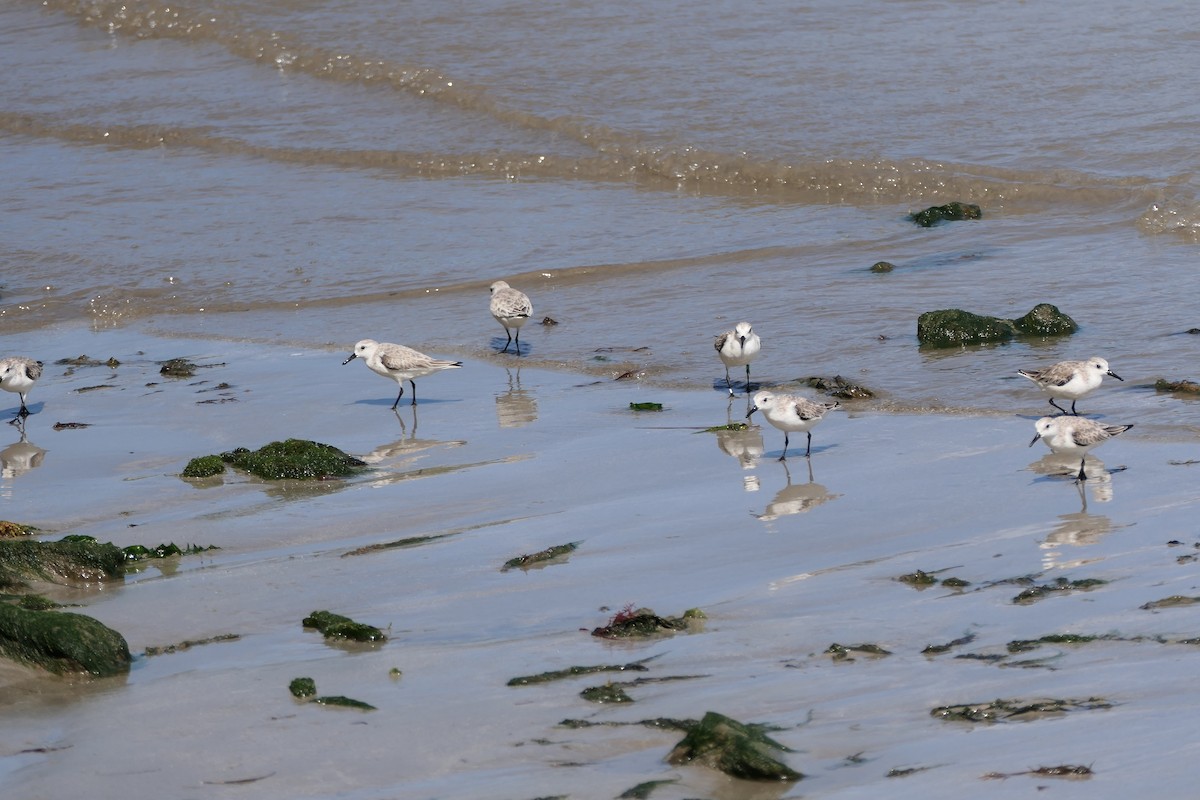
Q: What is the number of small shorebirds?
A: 7